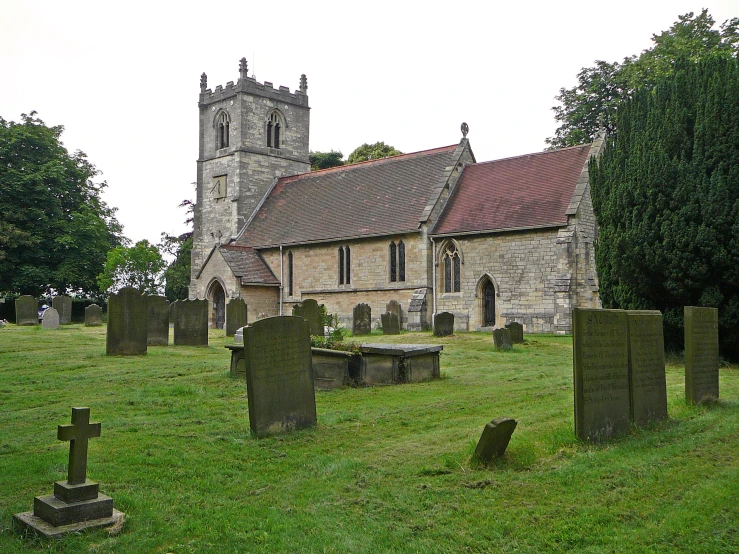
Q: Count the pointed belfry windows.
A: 2